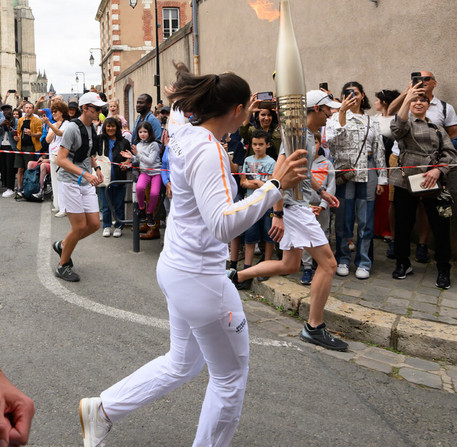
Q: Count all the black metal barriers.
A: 1